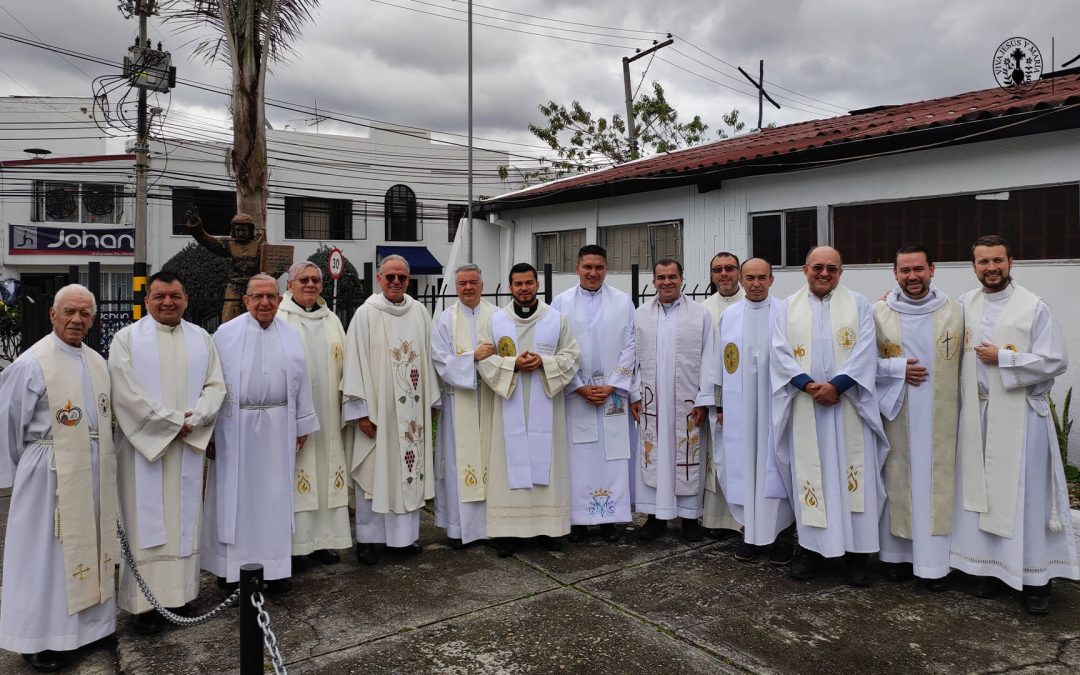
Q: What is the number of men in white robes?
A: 14